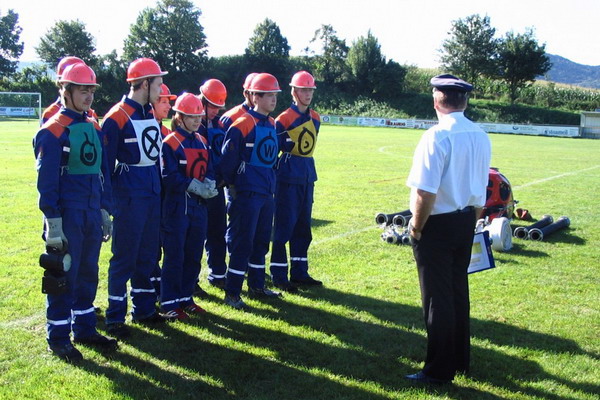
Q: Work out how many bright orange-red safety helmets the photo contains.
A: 9